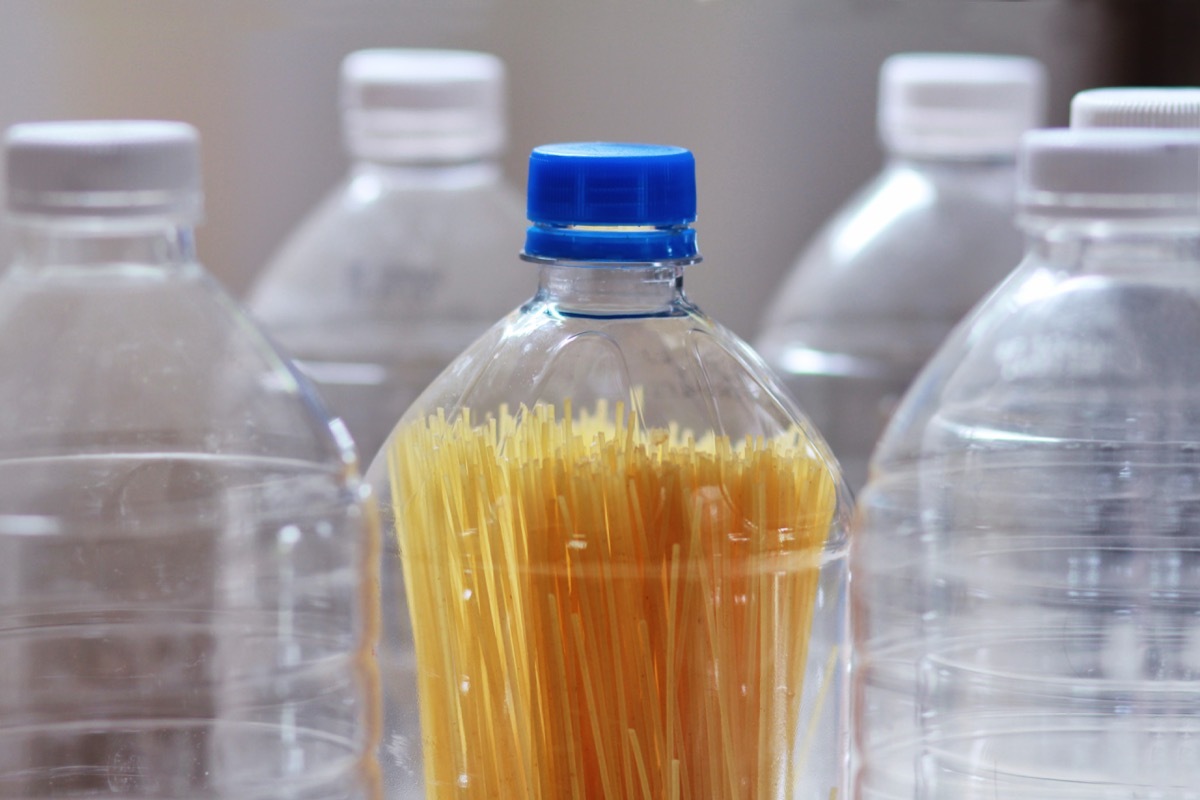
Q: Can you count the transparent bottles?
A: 6